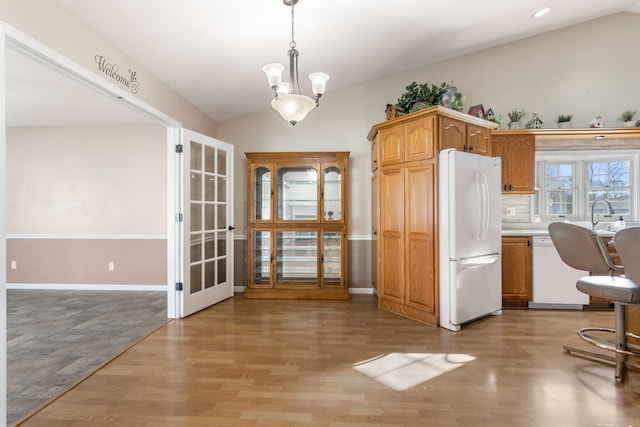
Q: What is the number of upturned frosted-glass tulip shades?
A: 3